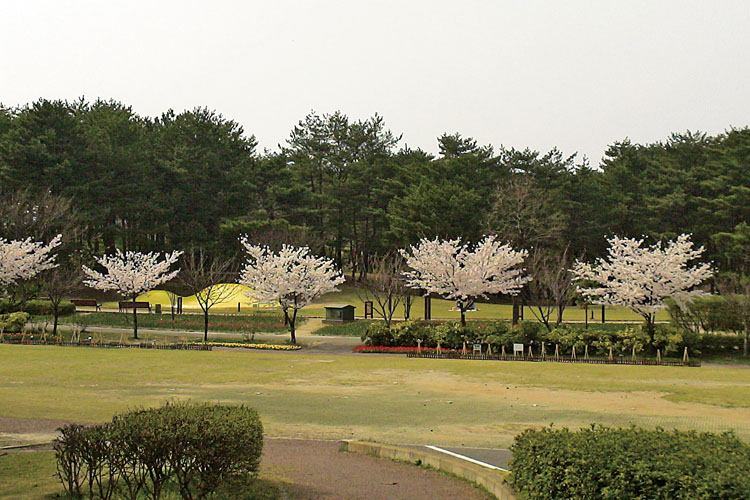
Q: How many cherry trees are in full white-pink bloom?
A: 5